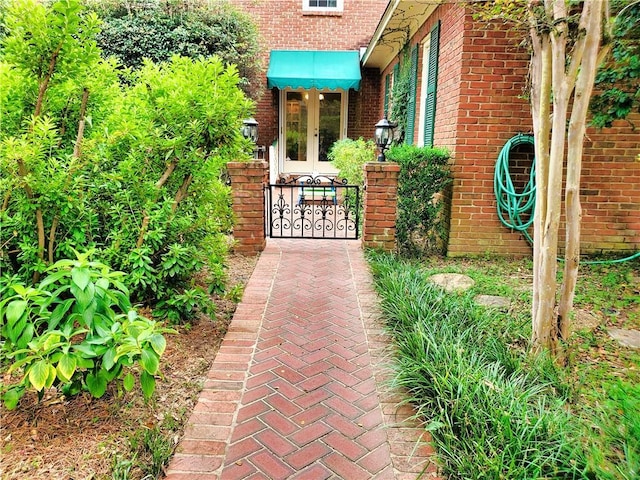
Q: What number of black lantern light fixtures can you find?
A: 2